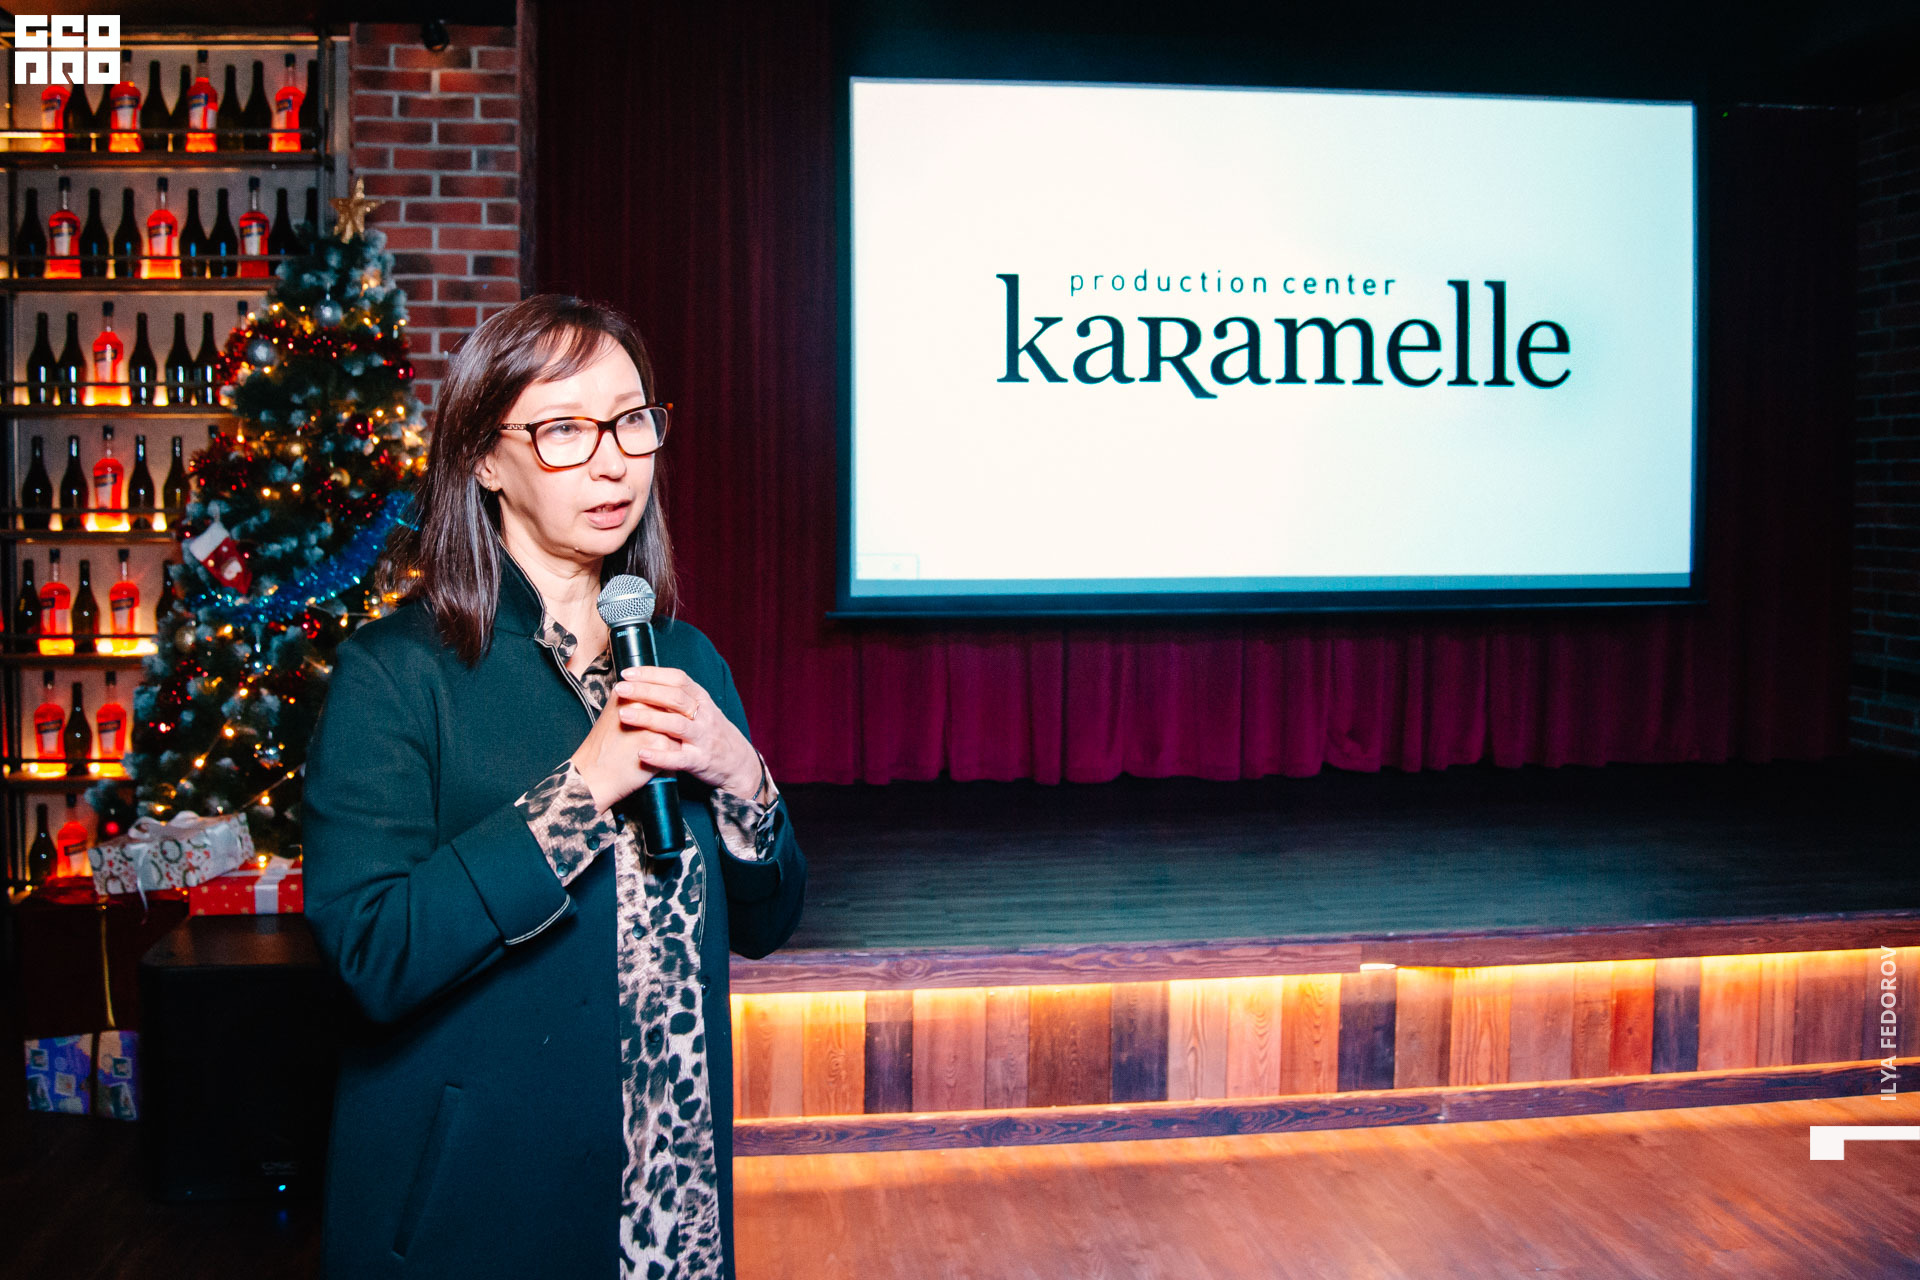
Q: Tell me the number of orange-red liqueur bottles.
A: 14